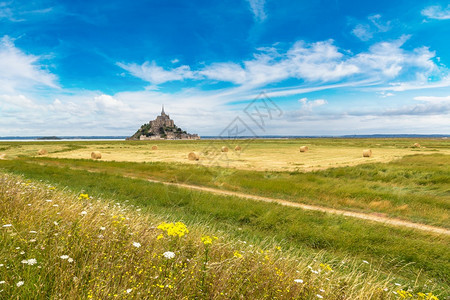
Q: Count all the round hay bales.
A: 9